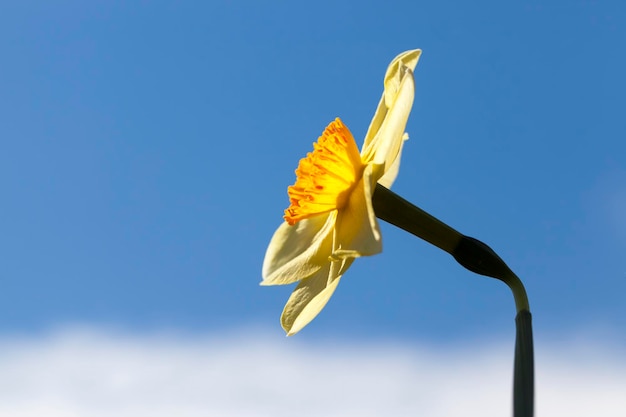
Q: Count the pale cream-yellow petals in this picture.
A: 6